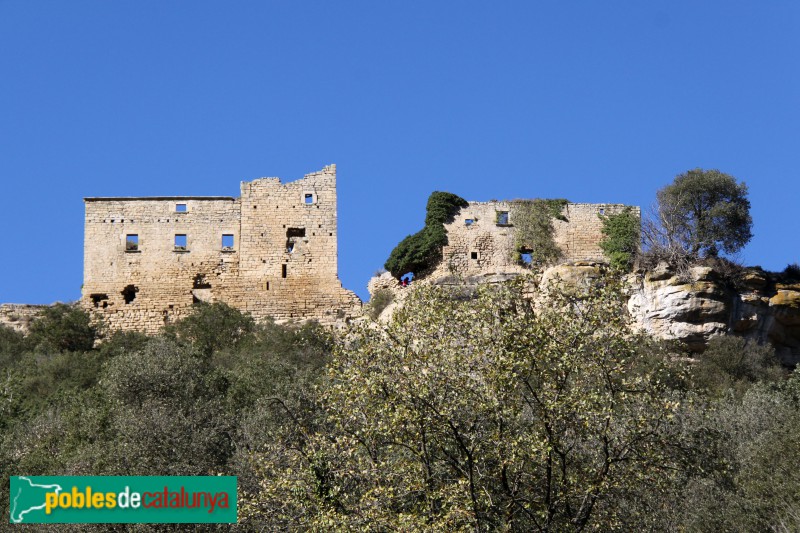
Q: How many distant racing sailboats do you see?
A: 0